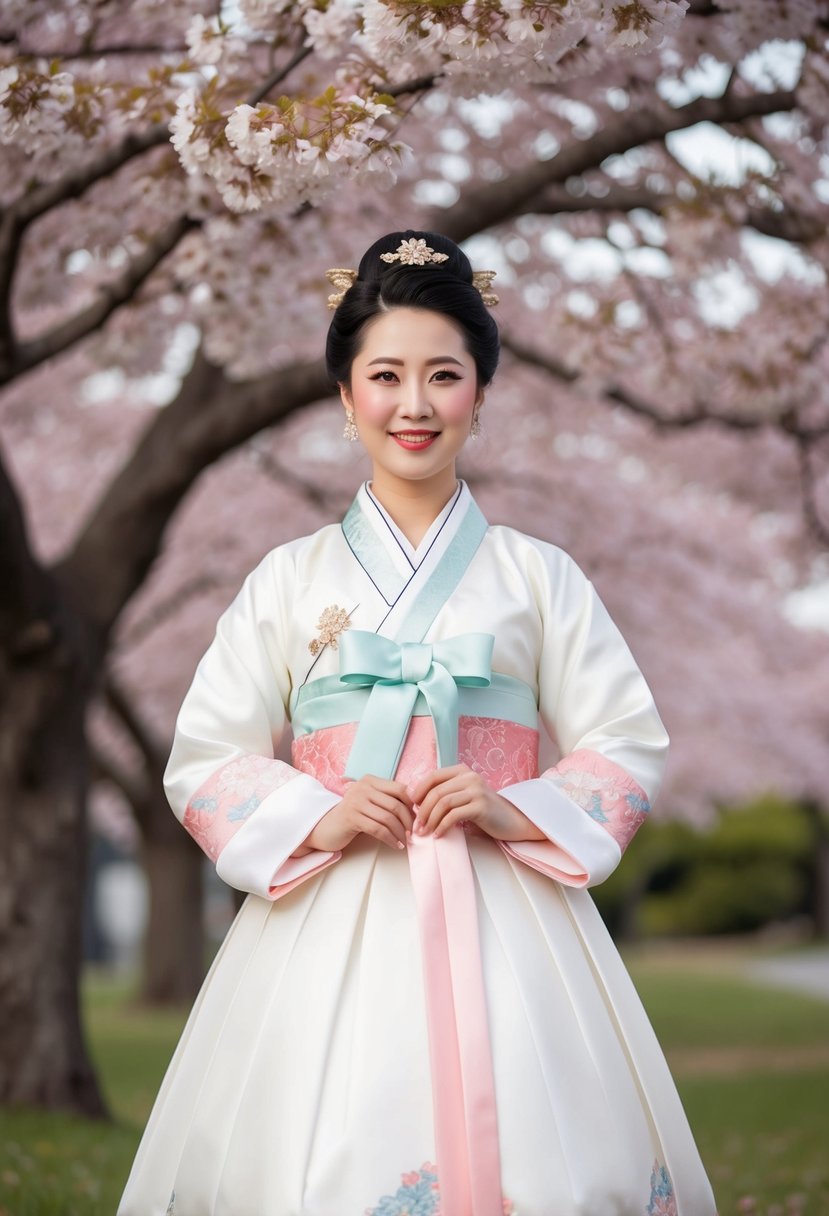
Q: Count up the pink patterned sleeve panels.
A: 2